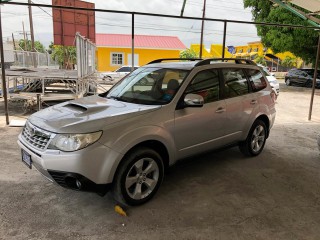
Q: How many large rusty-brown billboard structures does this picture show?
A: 1